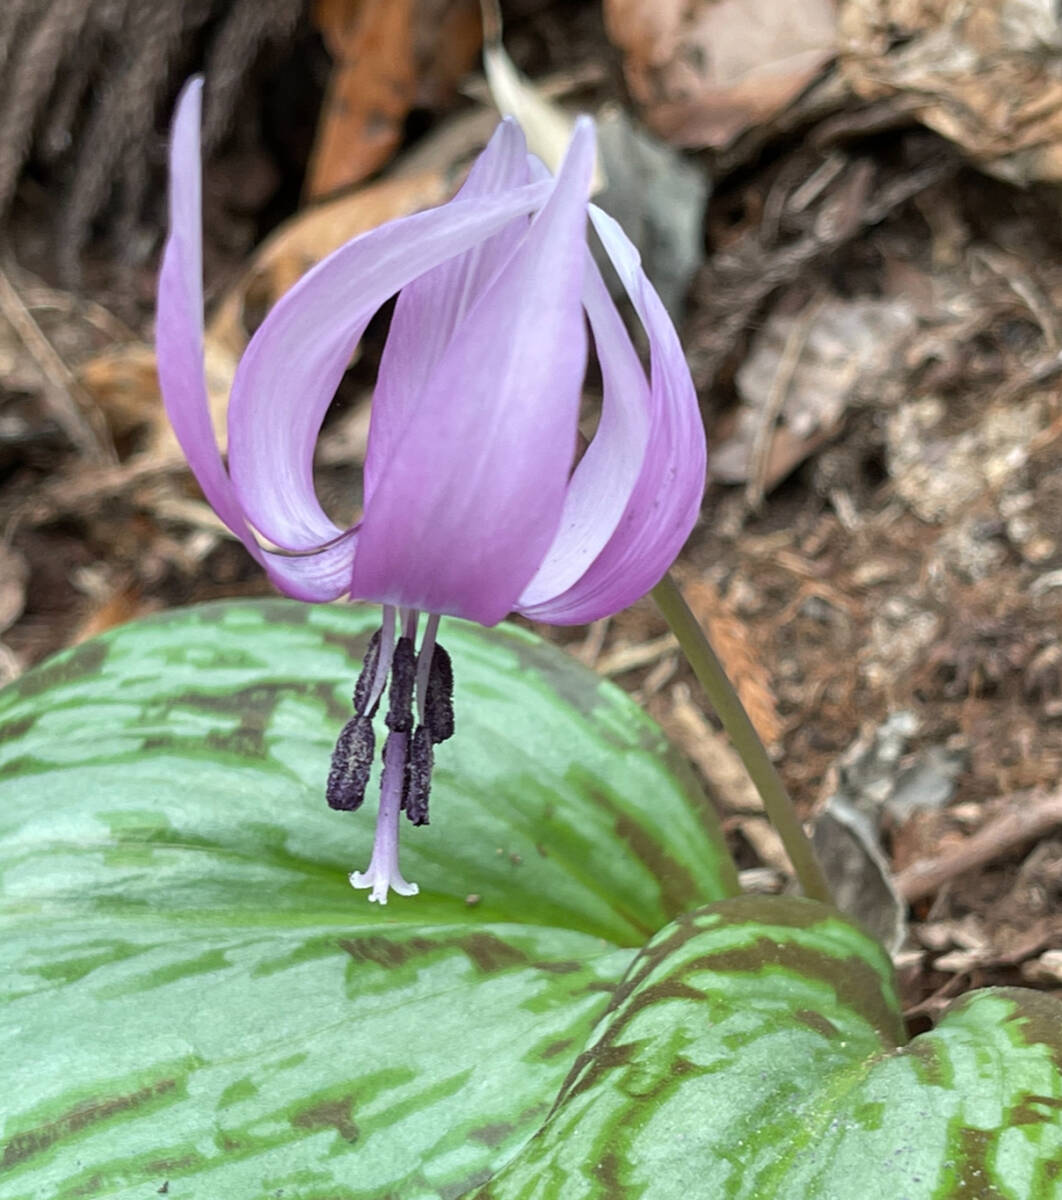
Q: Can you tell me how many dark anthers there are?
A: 6